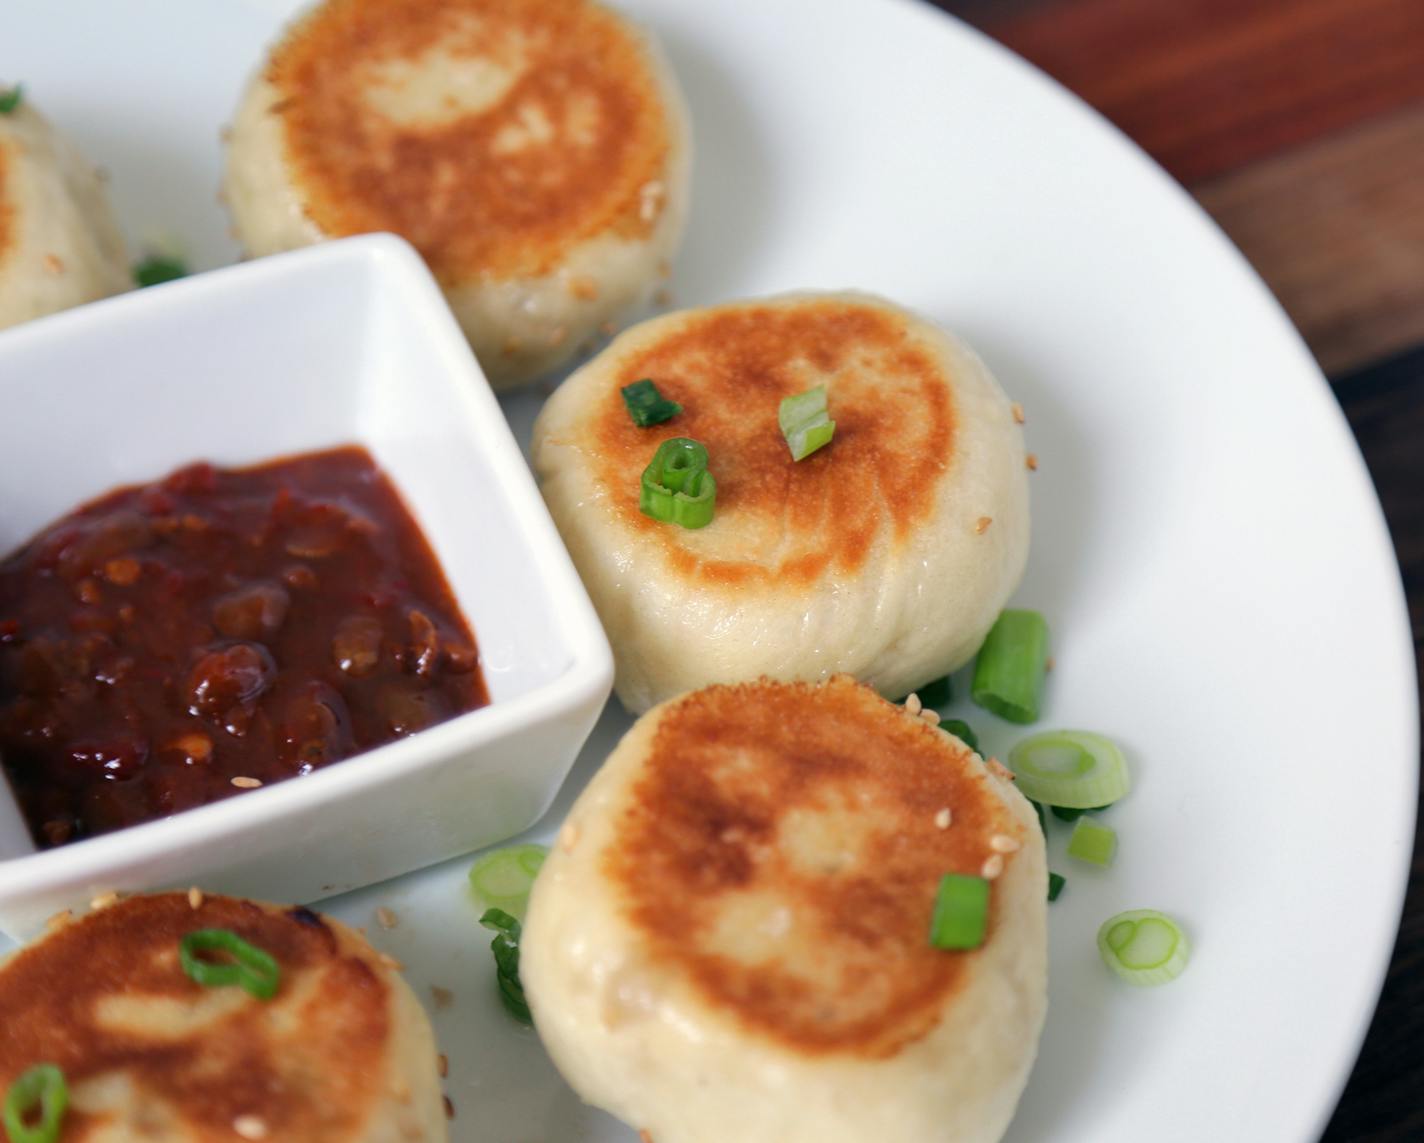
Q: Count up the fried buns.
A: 5